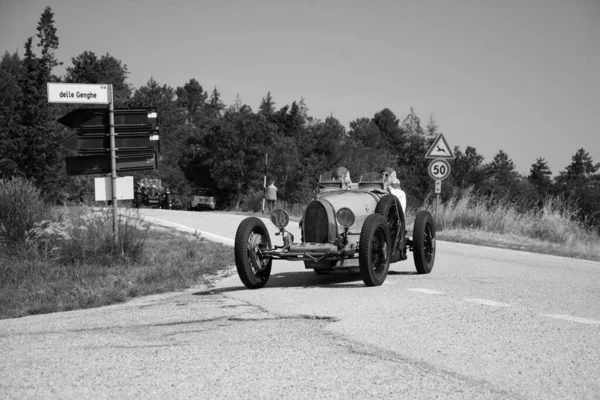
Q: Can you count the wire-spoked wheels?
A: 4